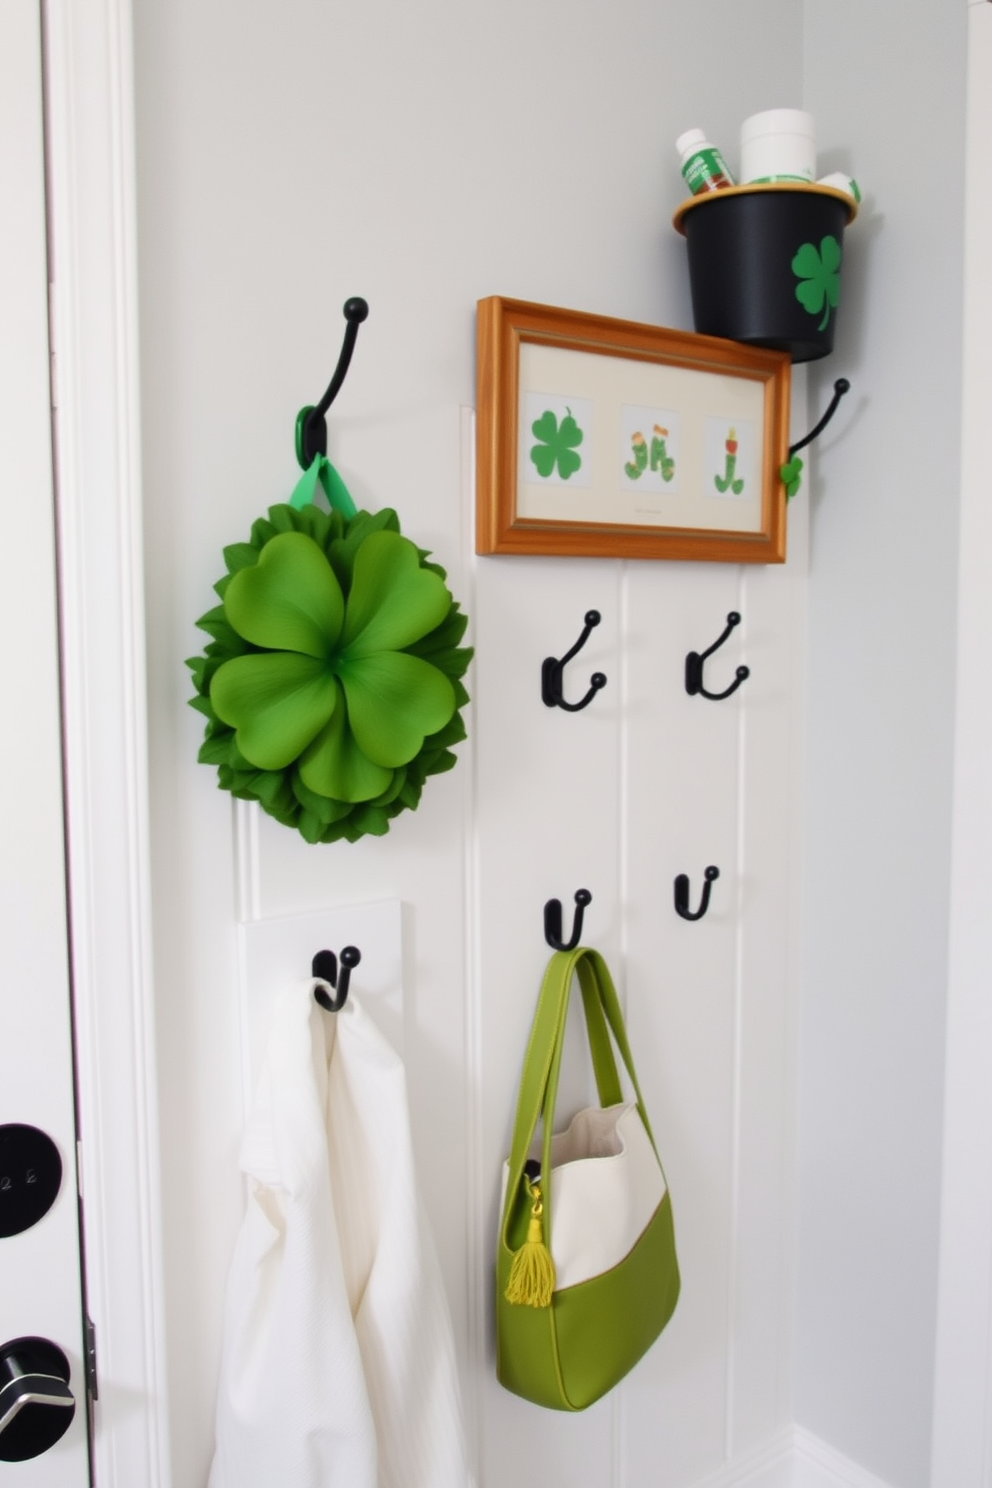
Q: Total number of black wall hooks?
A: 7